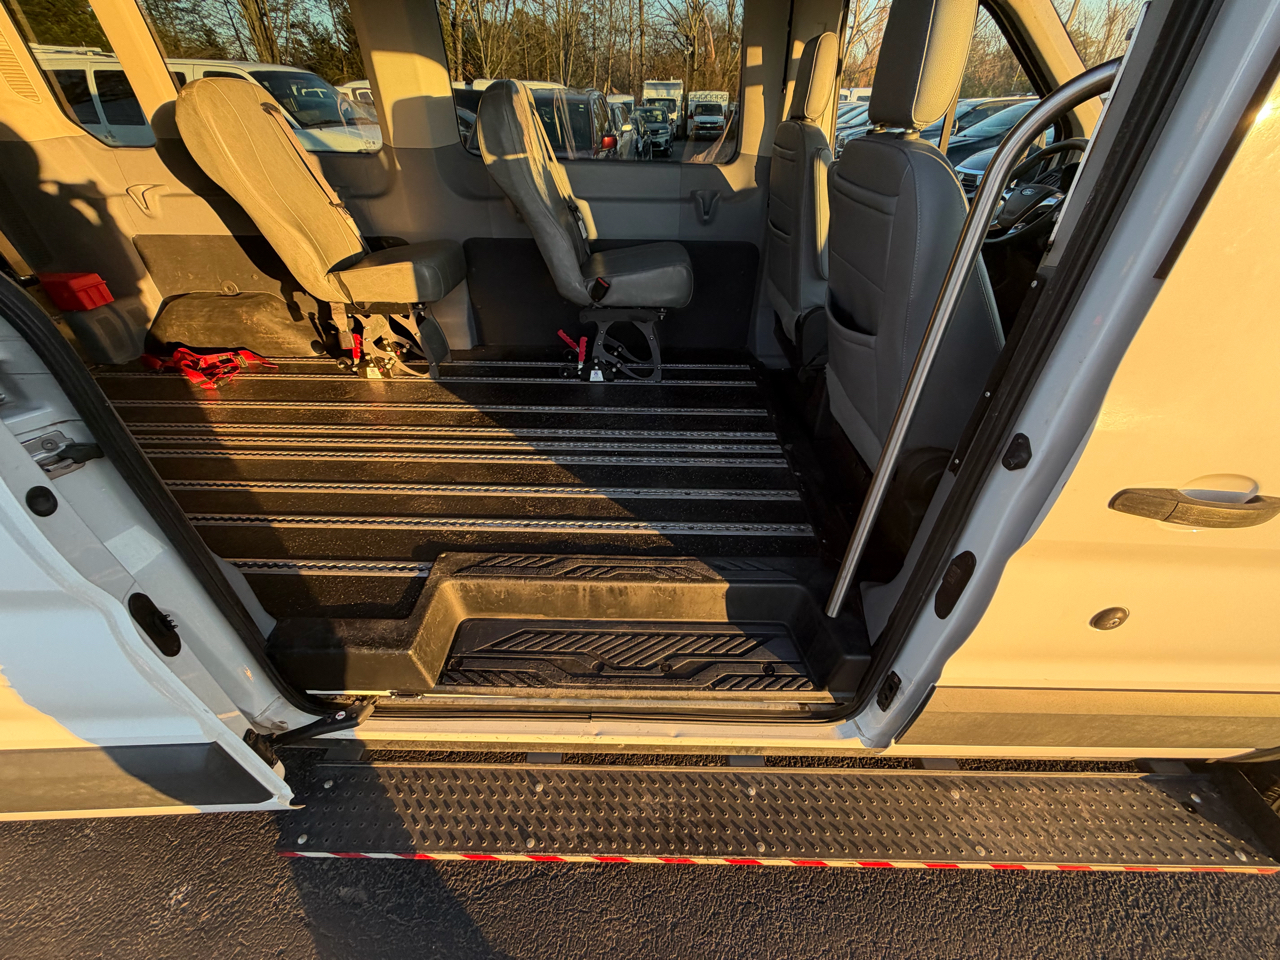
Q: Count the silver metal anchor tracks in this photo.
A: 9